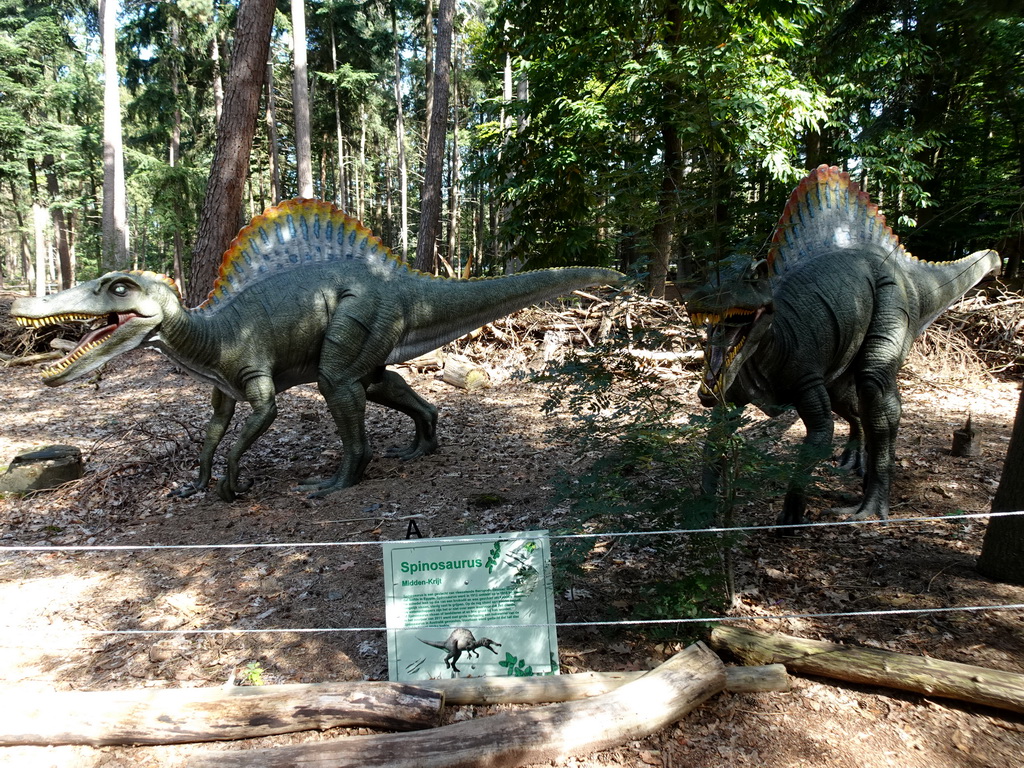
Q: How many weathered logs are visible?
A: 4